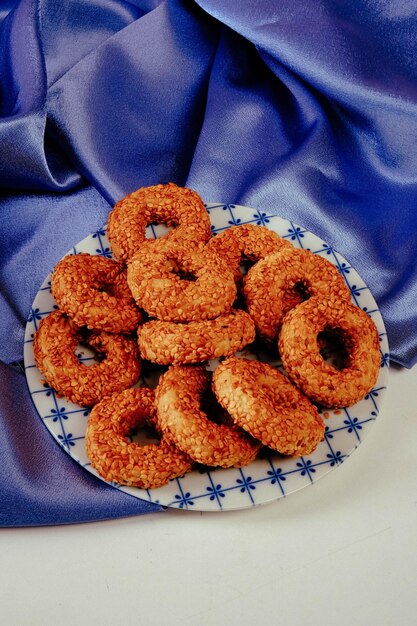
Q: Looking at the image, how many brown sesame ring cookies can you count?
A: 11